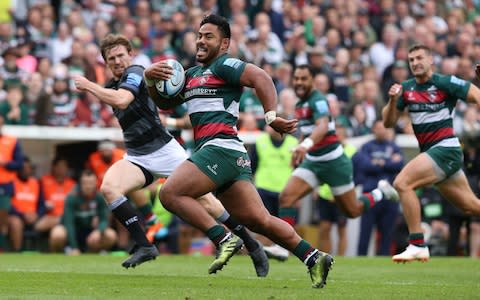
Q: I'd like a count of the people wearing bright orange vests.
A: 4